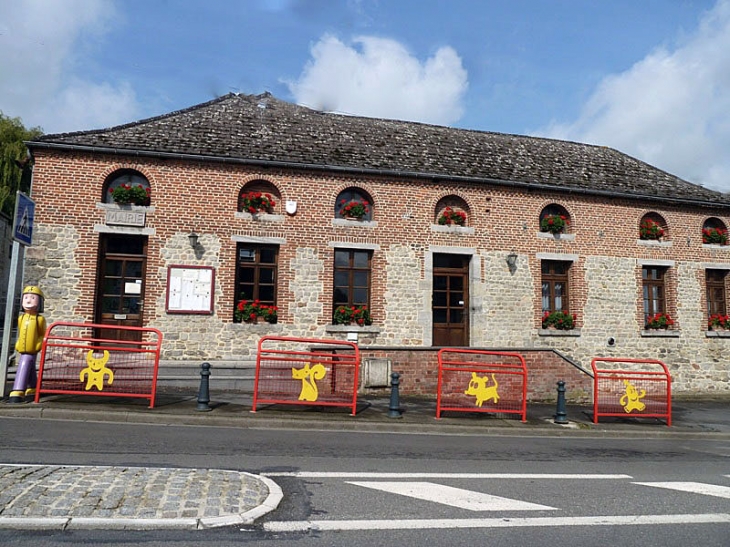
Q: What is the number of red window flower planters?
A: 12